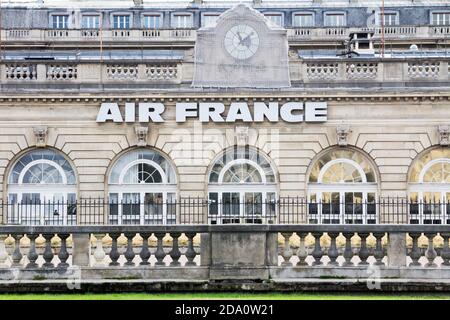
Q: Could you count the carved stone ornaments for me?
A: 5